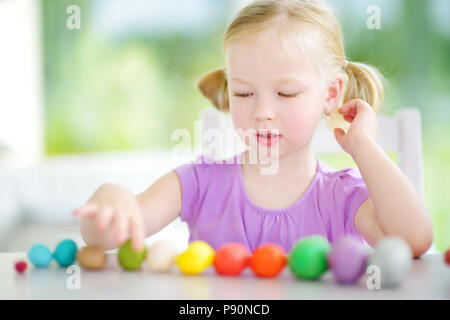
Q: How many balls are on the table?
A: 13